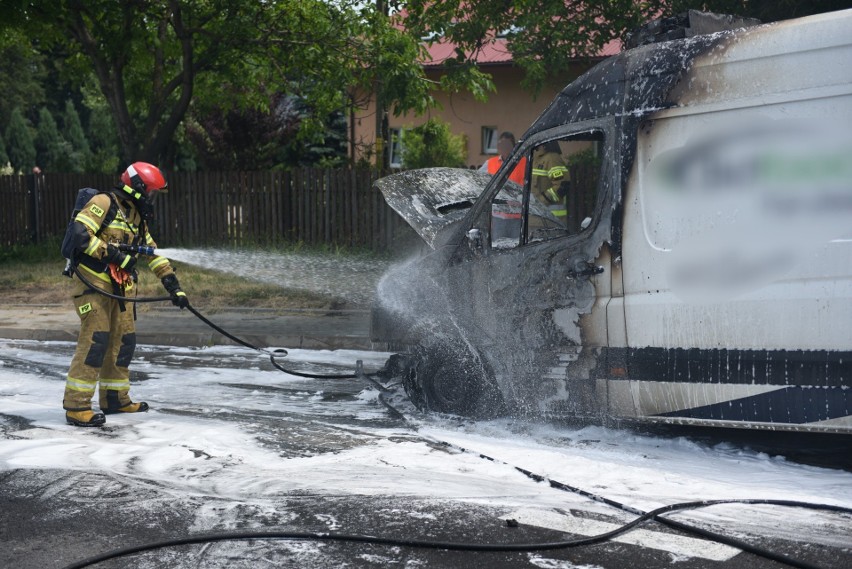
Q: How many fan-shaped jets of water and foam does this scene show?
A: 1